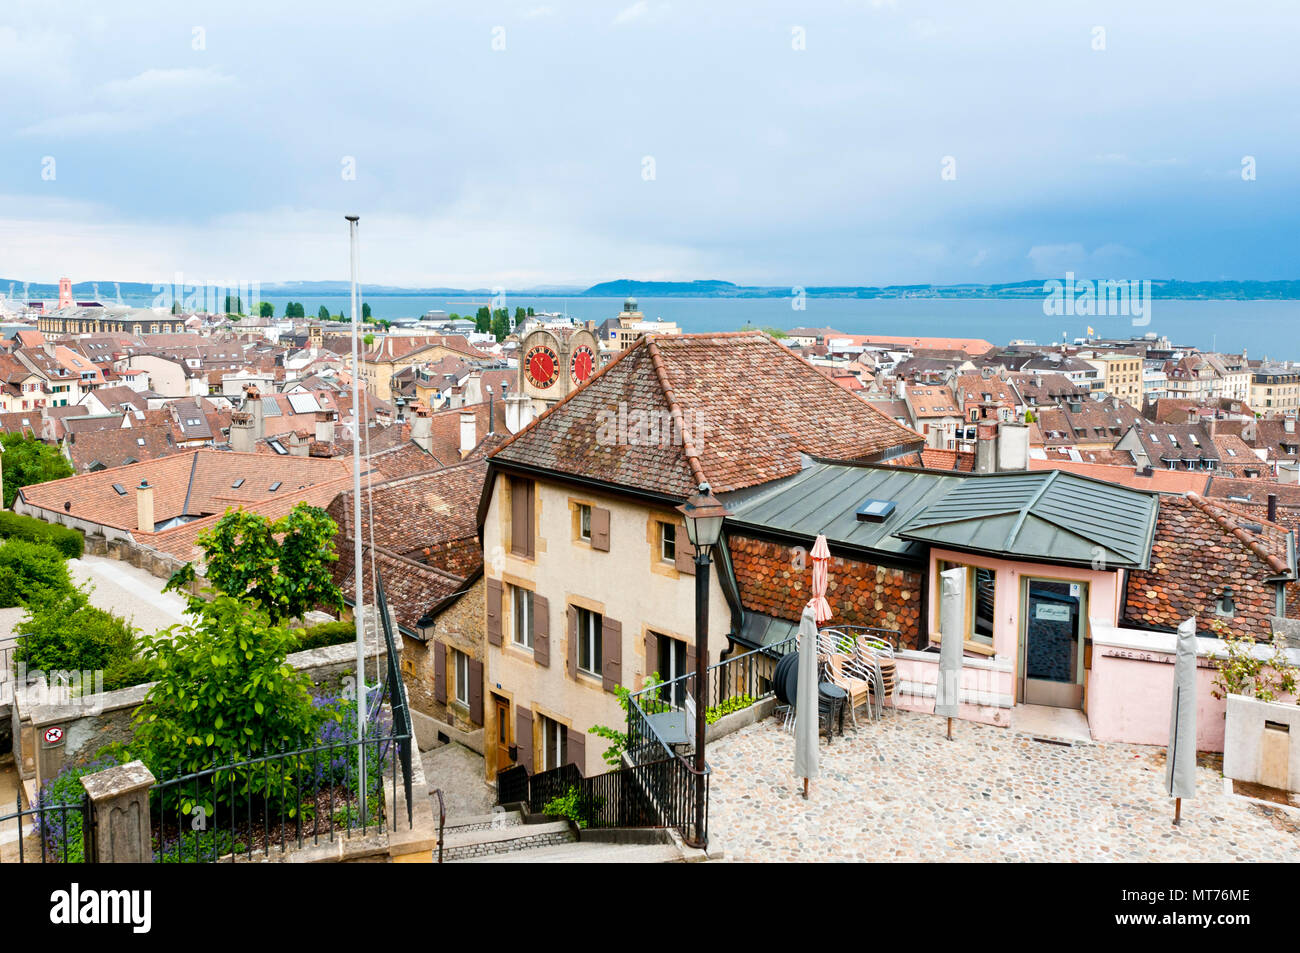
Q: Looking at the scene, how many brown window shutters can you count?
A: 14